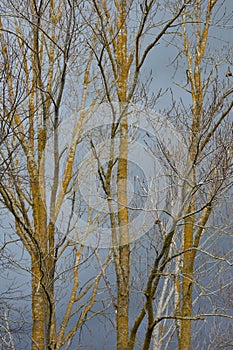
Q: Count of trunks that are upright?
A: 3